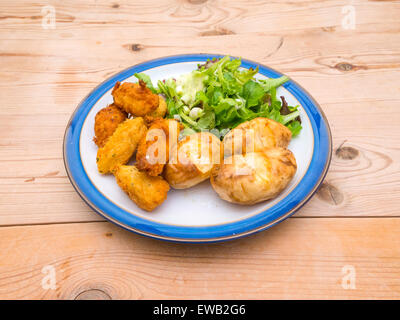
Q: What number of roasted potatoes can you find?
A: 3